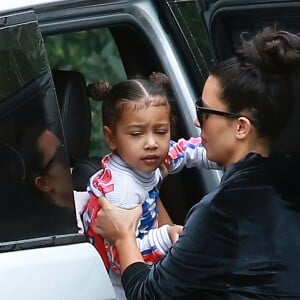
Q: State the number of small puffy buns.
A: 2